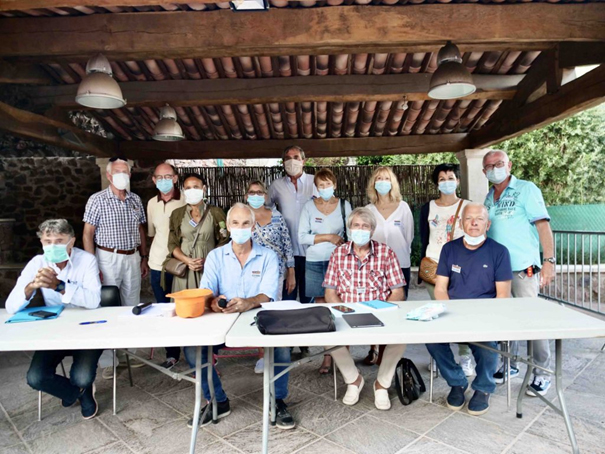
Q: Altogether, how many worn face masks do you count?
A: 13